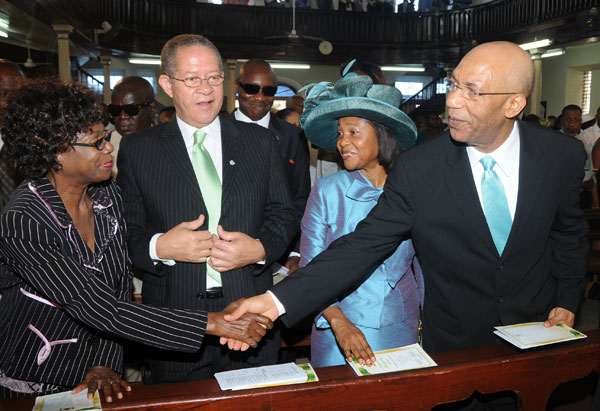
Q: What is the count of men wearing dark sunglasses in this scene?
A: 2